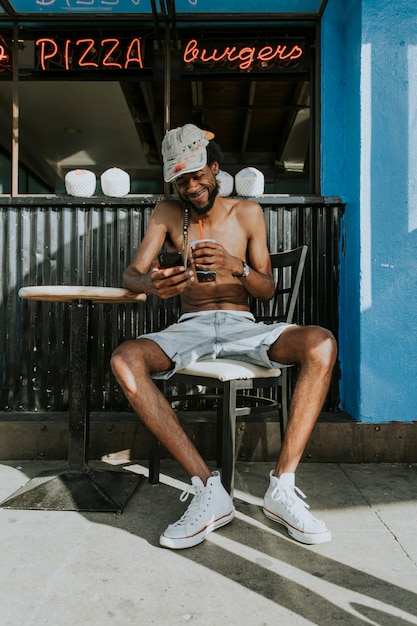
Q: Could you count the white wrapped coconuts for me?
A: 4